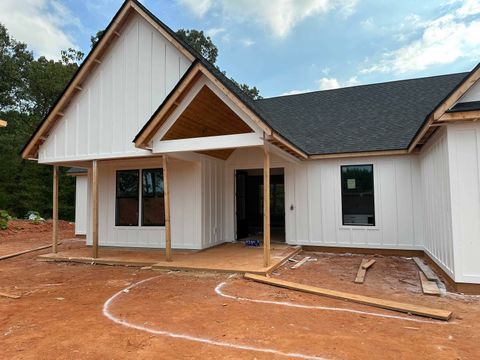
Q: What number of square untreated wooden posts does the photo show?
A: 4